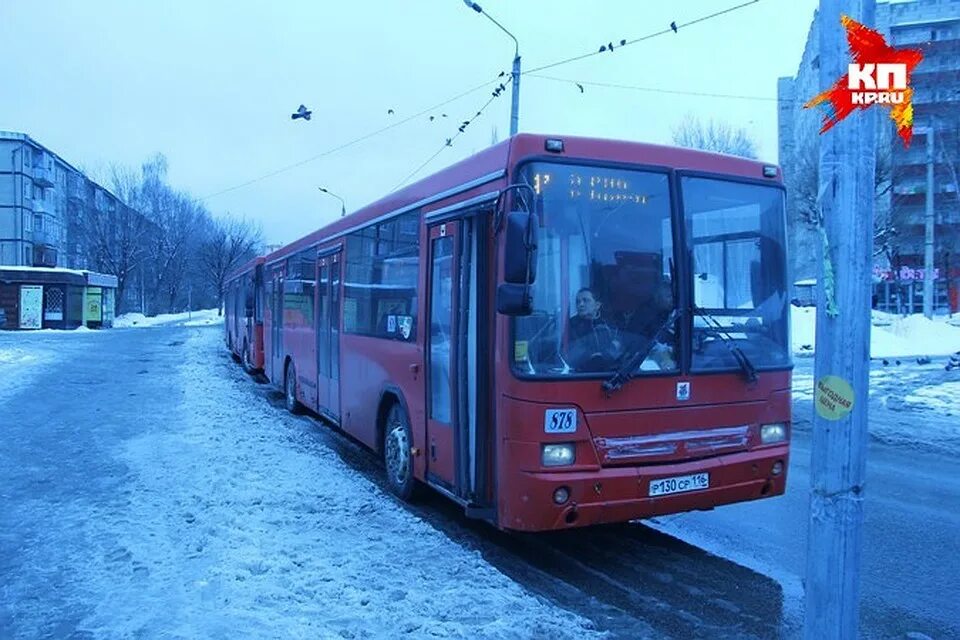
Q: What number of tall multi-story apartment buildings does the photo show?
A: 2